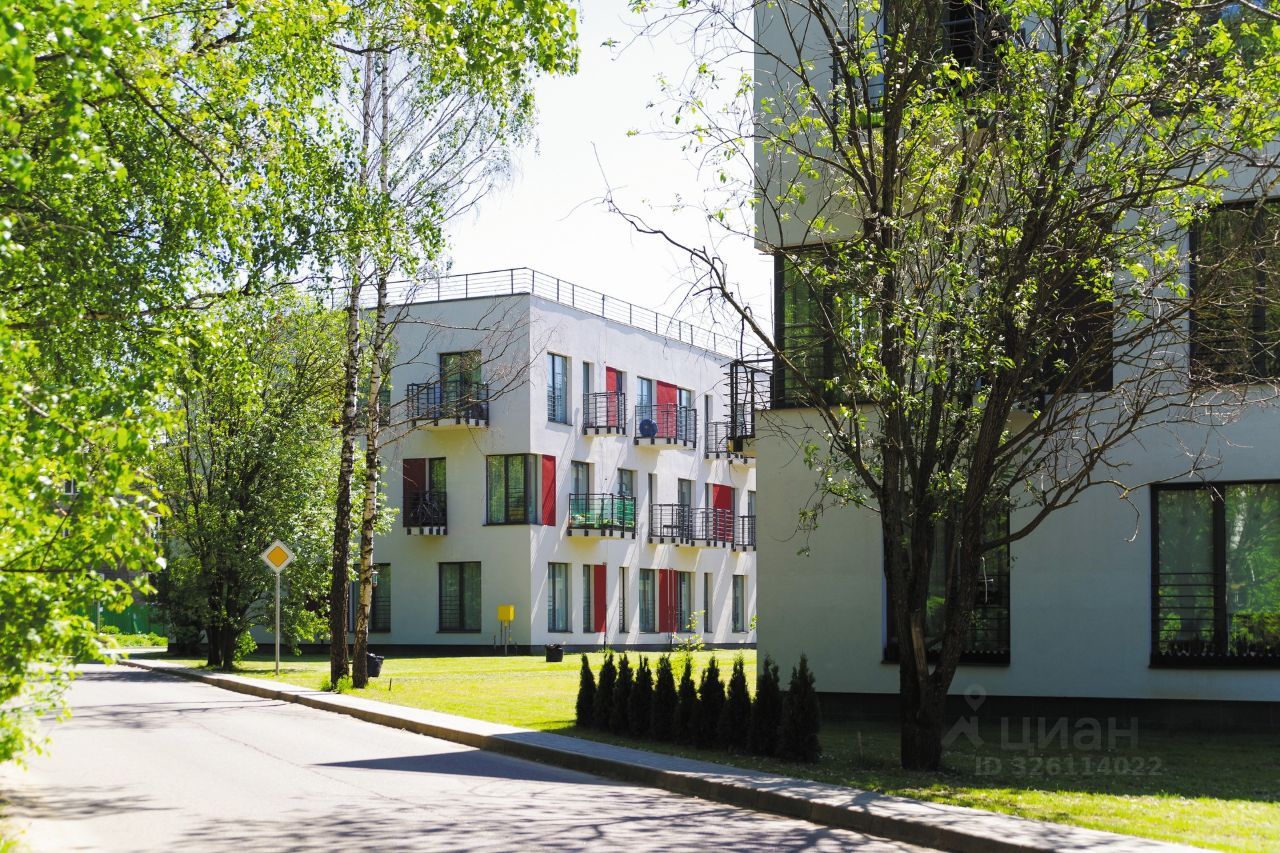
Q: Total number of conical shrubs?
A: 10